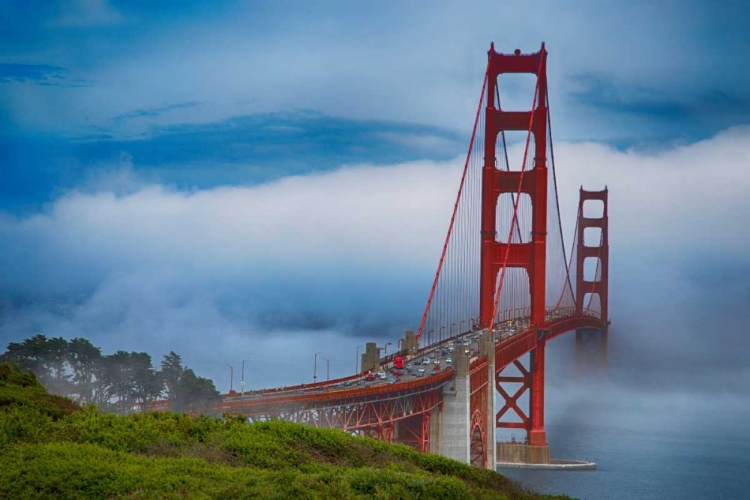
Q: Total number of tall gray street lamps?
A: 5